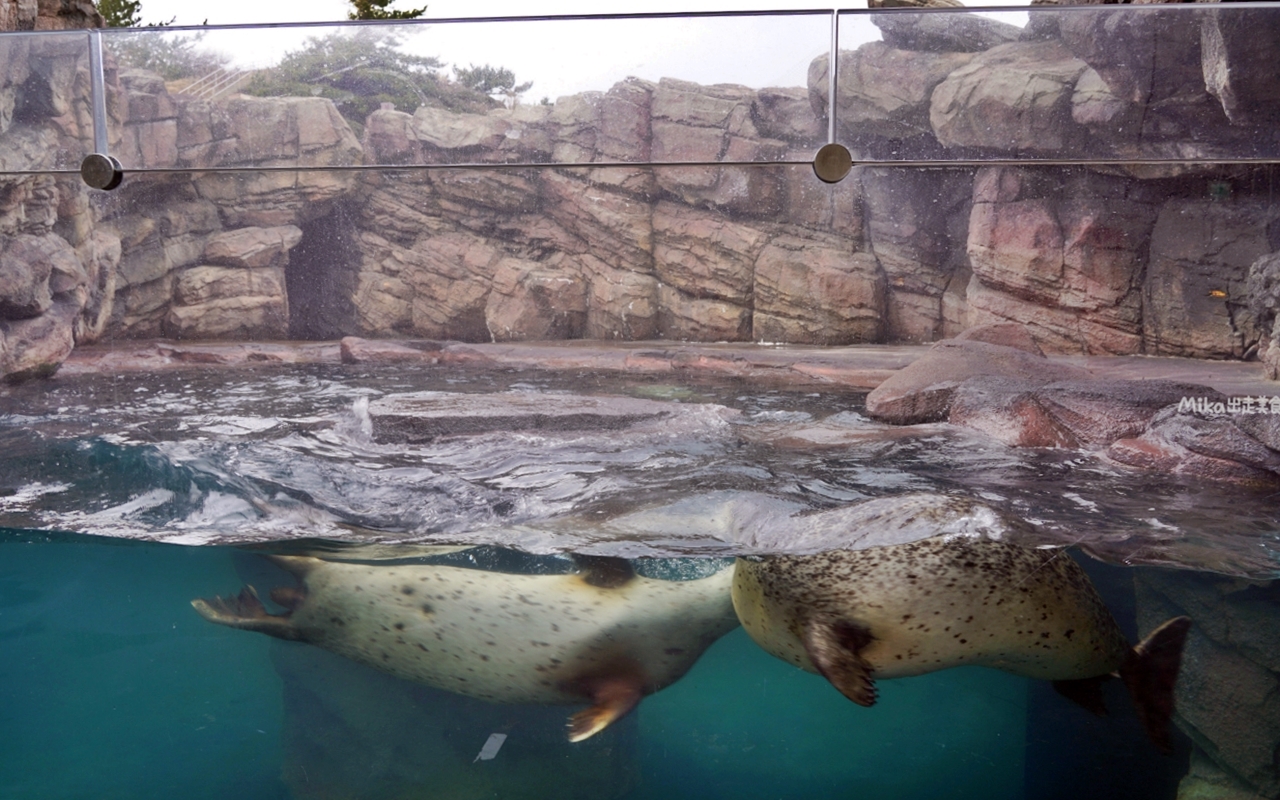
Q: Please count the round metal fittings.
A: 2